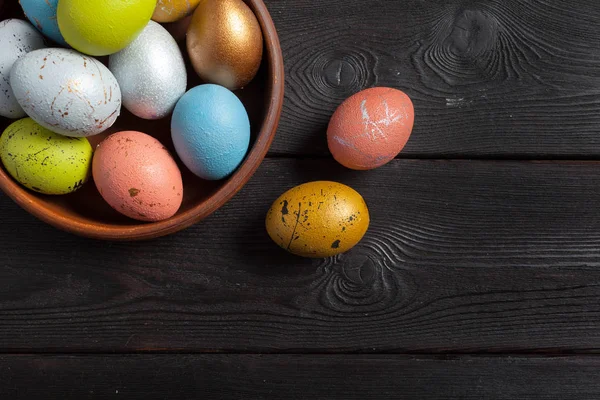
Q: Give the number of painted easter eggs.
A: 12